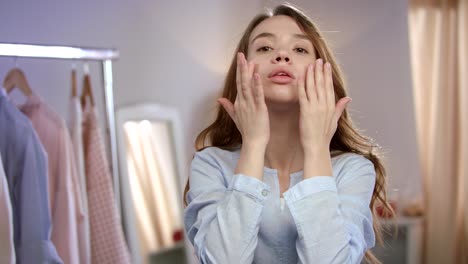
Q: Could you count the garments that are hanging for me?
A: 5